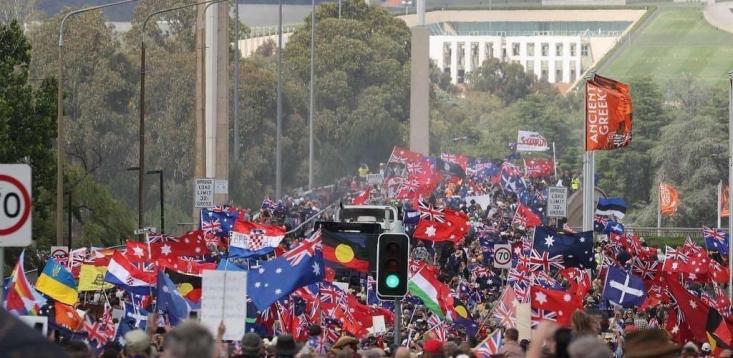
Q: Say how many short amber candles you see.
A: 0